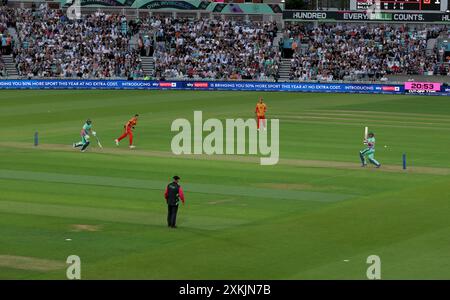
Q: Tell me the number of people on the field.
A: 5